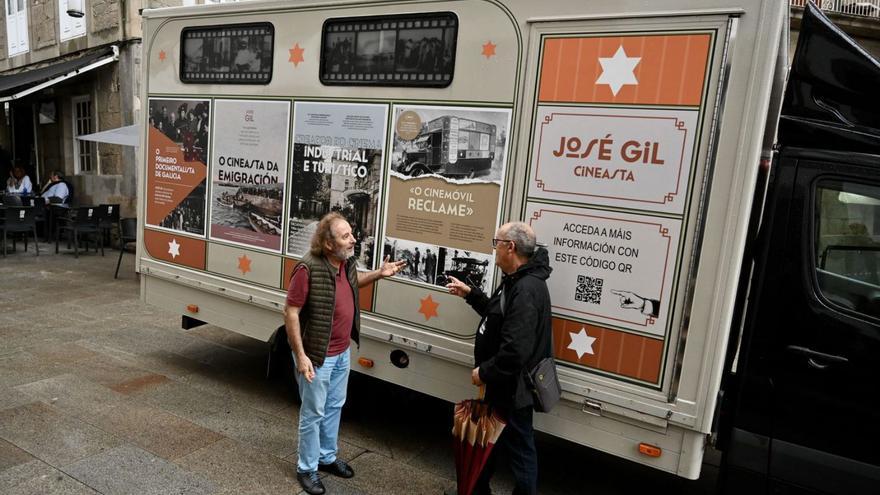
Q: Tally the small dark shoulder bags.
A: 1